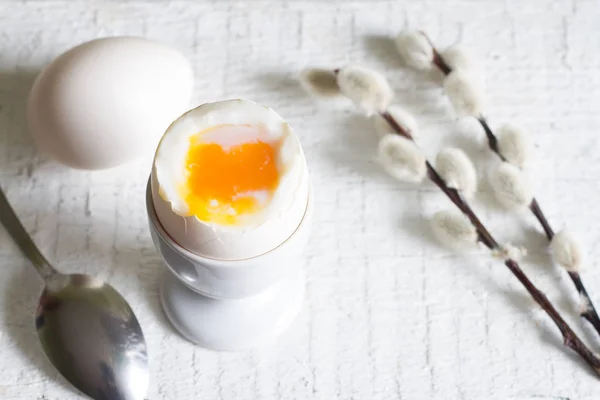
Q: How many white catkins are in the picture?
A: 12